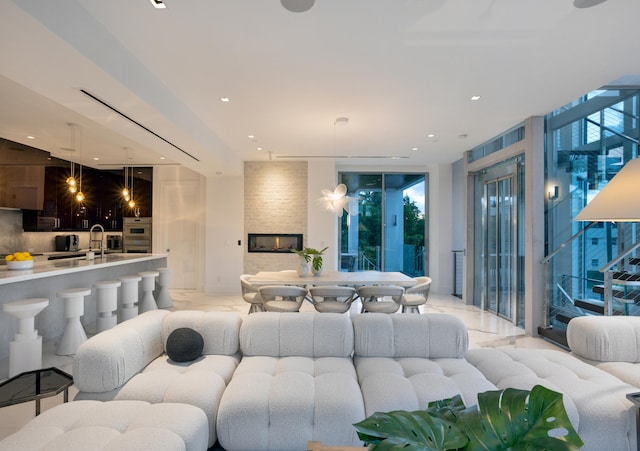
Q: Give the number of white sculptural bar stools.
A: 6